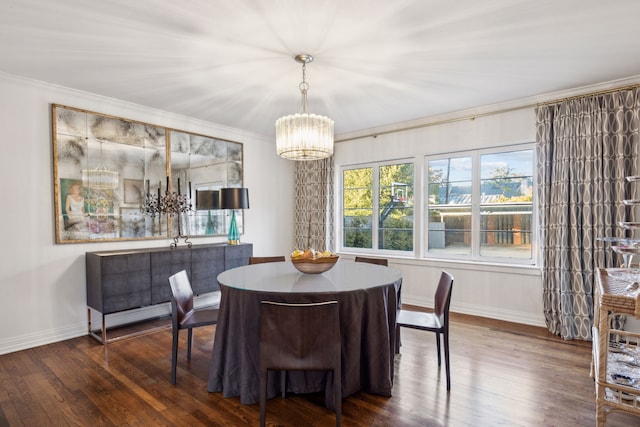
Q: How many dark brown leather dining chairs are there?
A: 5